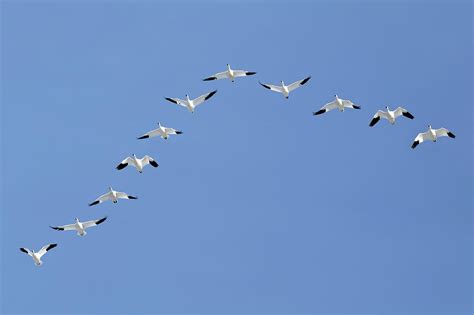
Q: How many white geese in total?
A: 11